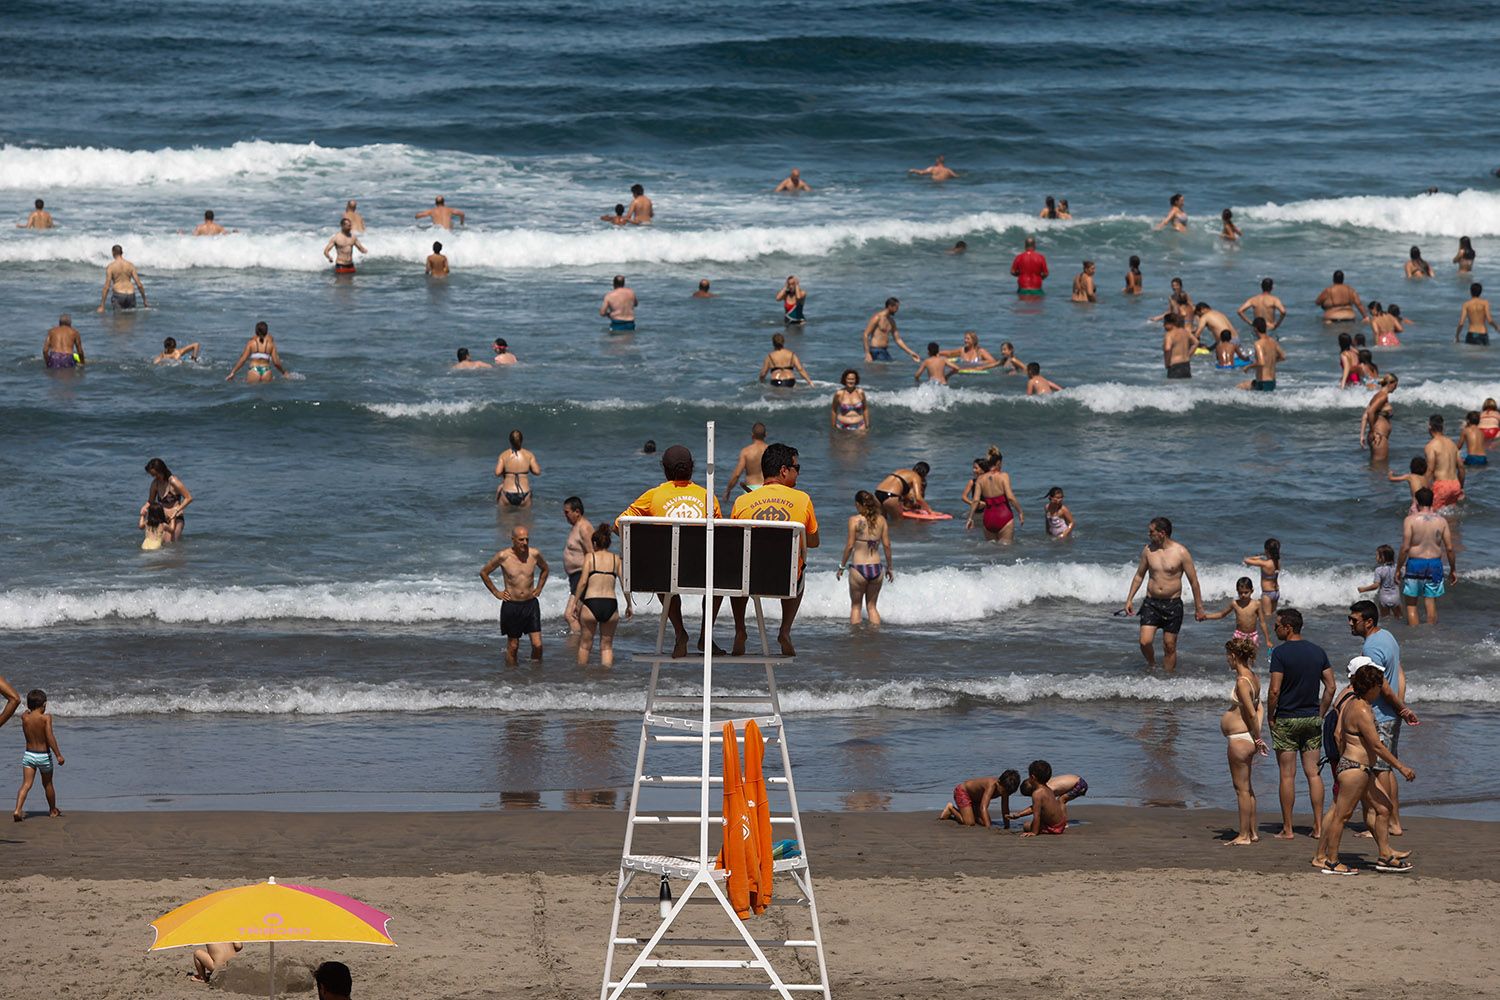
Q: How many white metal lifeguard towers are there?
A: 1